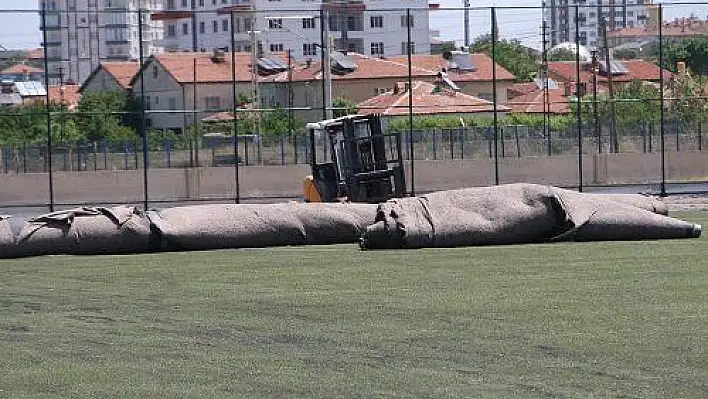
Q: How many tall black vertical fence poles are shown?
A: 8